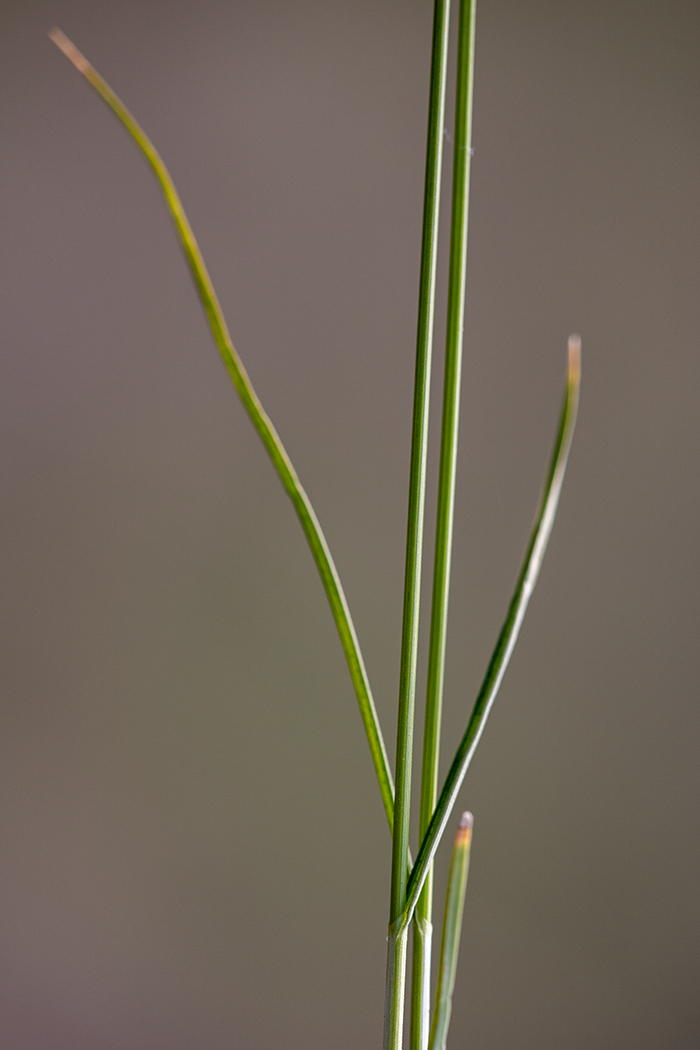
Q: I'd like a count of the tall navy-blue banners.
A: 0